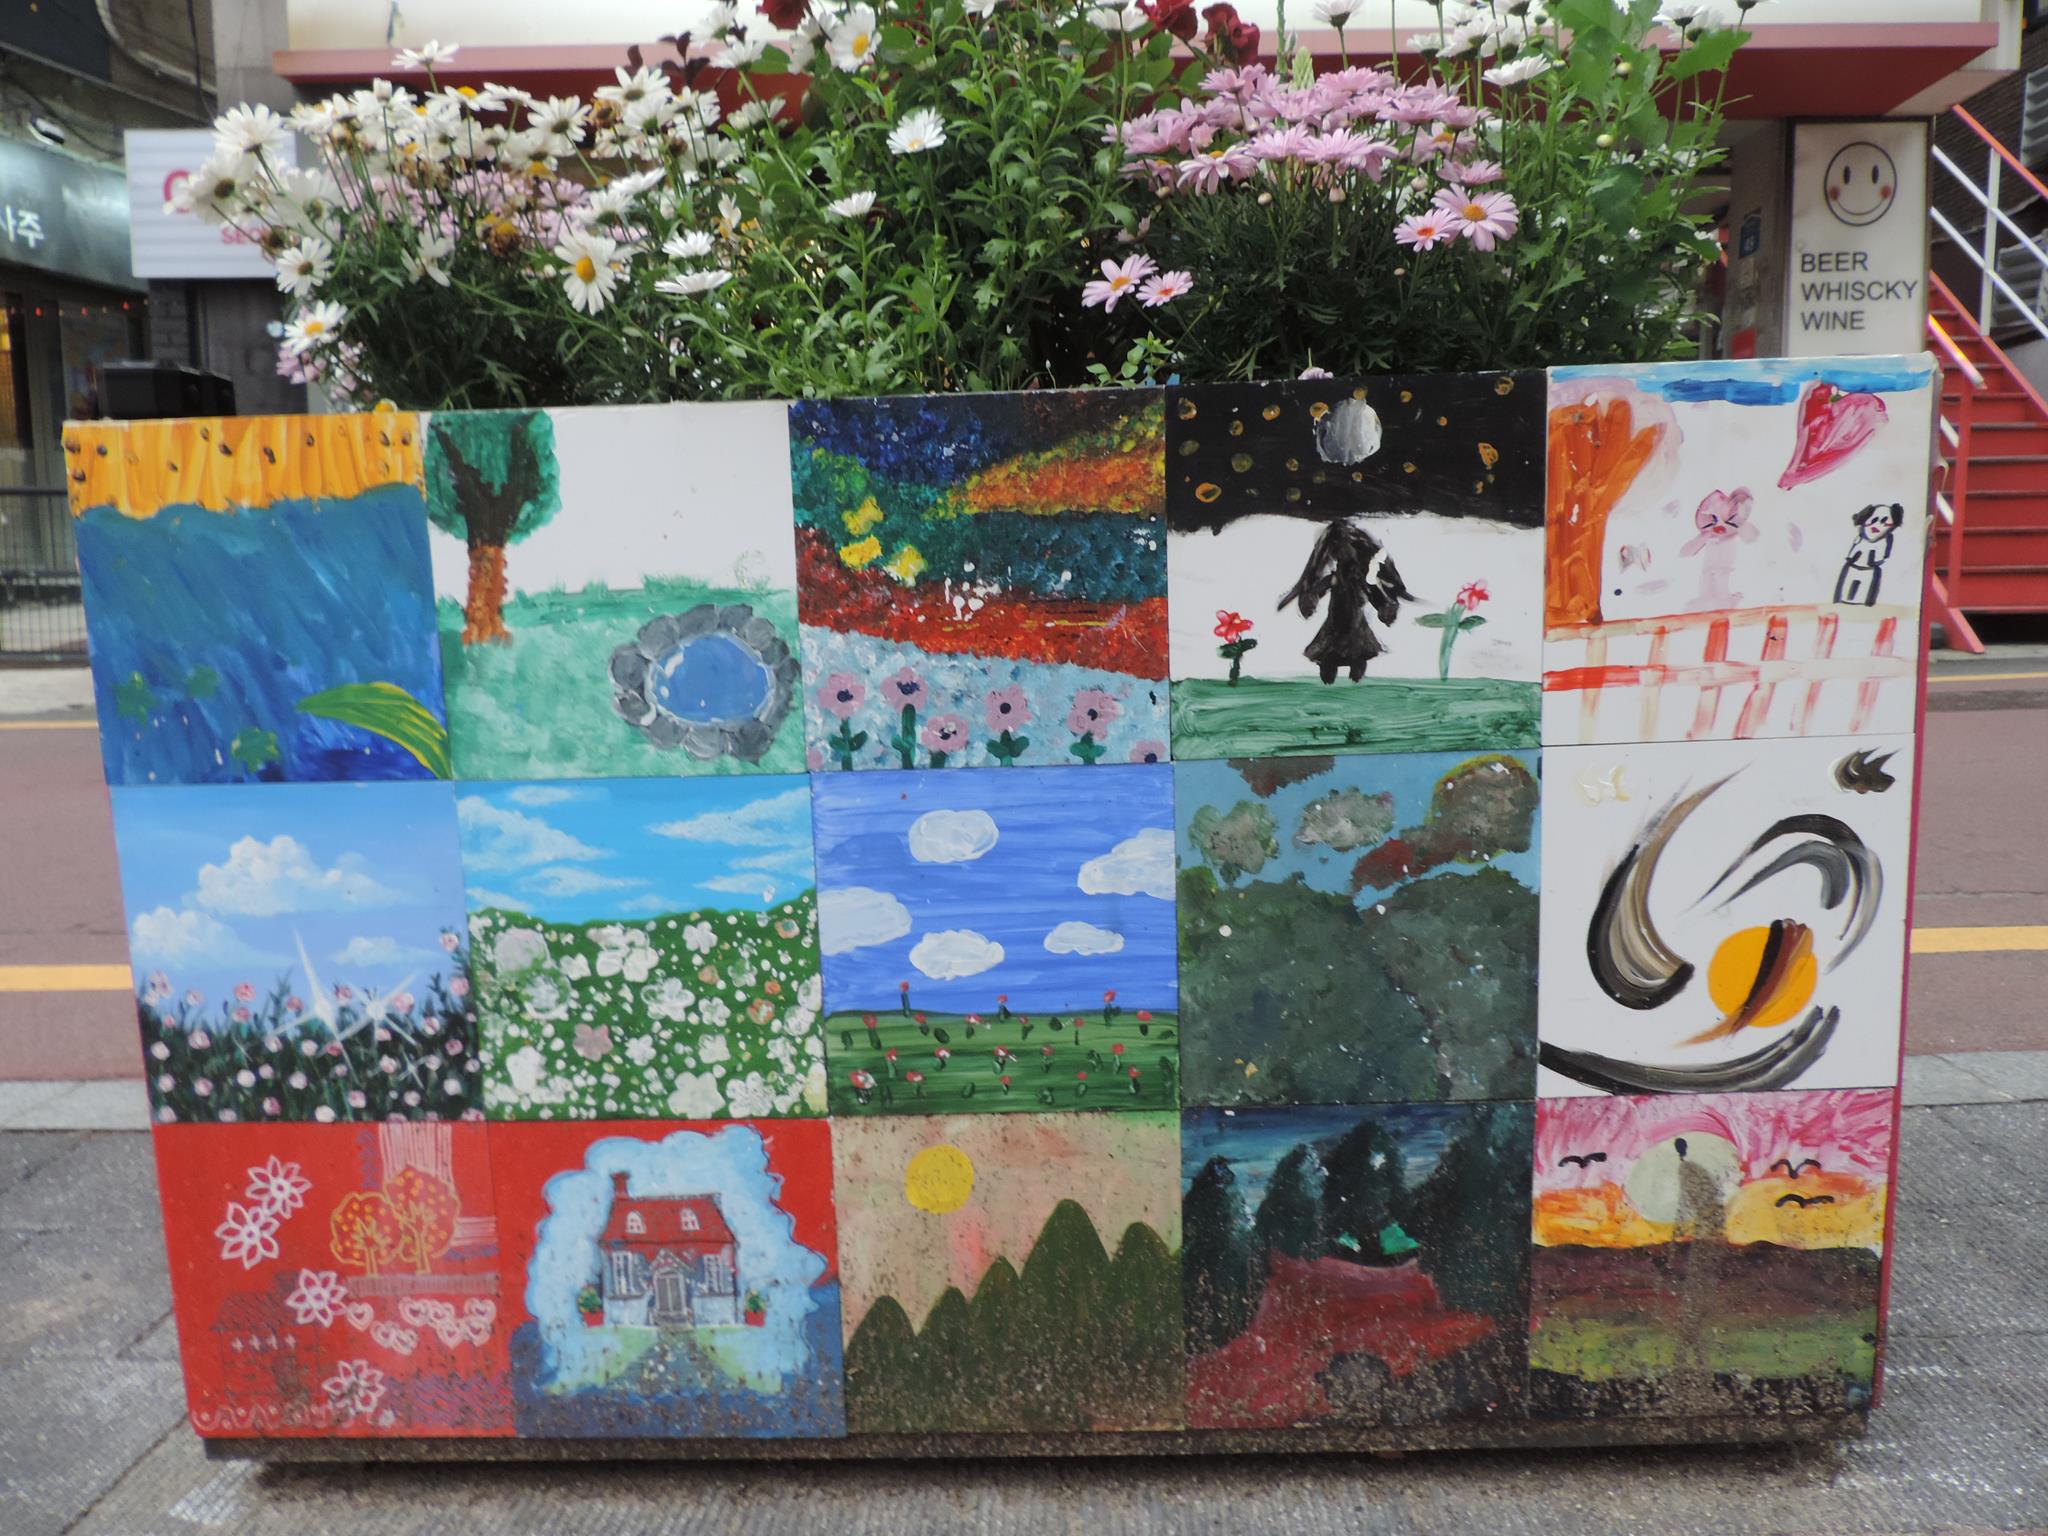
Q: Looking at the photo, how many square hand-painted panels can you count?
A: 15